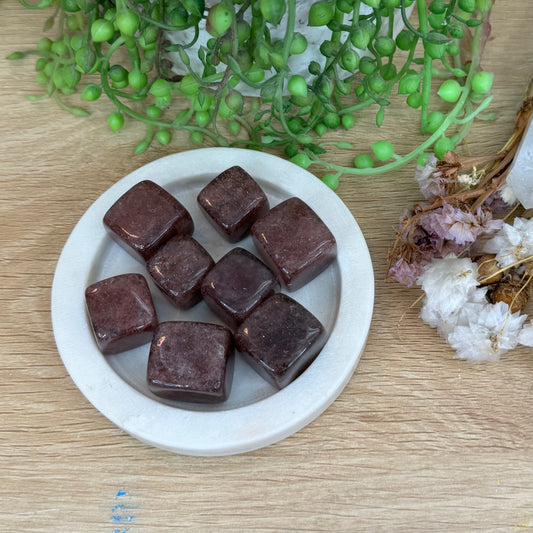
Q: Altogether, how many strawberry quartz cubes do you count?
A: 8